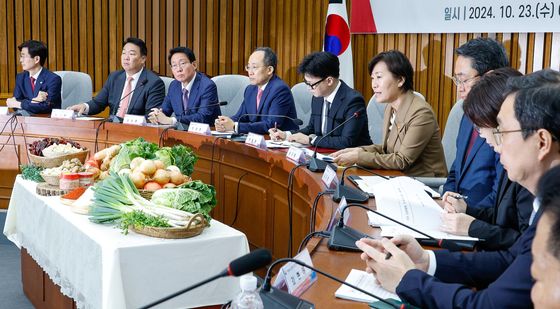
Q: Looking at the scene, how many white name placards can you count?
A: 9